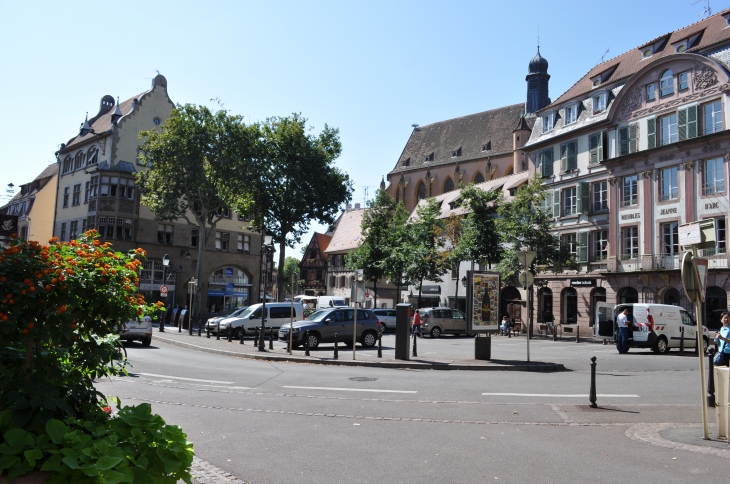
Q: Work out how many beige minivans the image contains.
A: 1